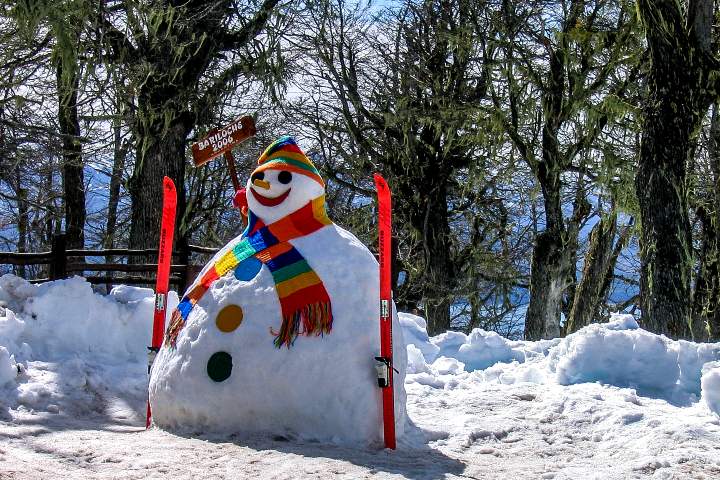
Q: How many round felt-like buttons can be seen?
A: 3